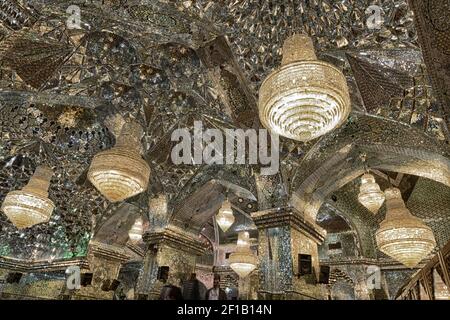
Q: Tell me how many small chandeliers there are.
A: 3